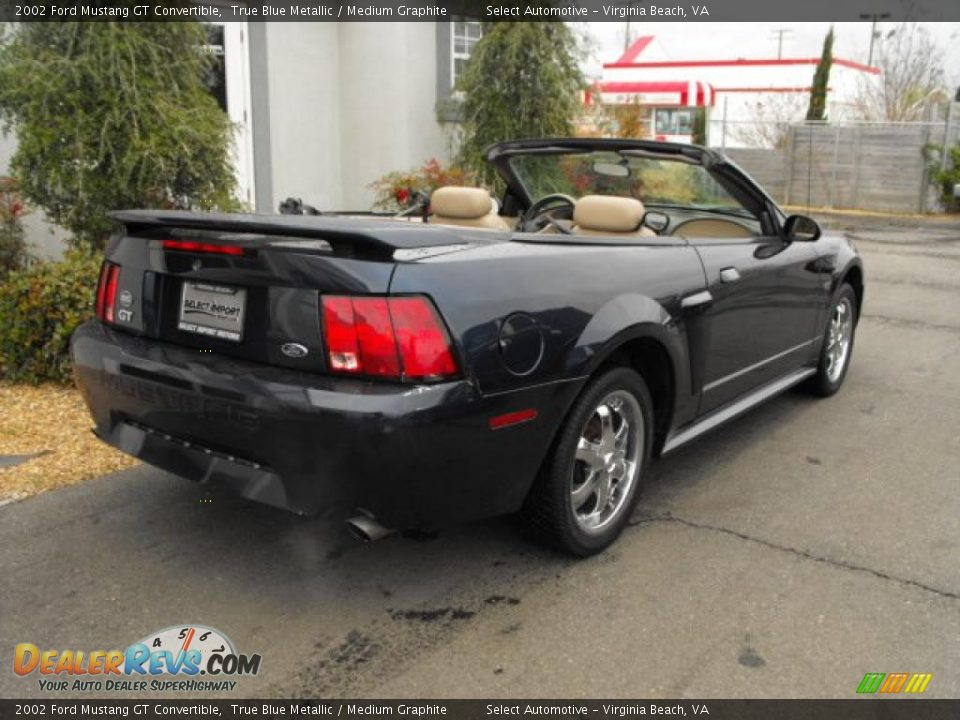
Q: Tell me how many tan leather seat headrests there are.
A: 2